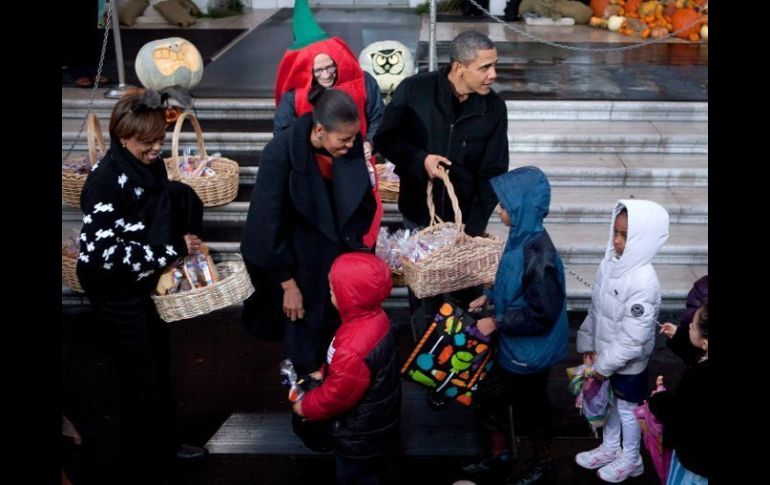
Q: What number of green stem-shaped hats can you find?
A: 1